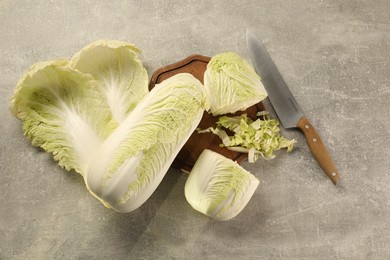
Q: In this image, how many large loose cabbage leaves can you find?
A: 2